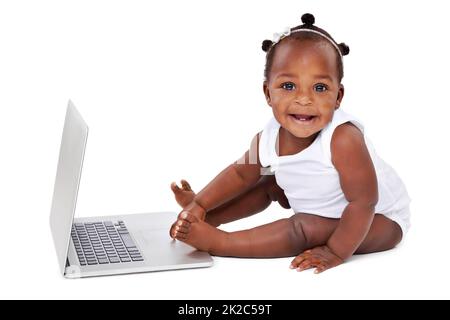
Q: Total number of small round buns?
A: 3